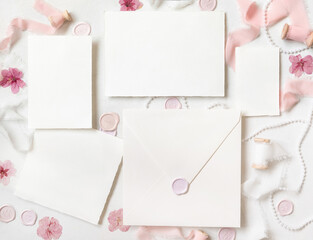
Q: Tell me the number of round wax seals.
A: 10